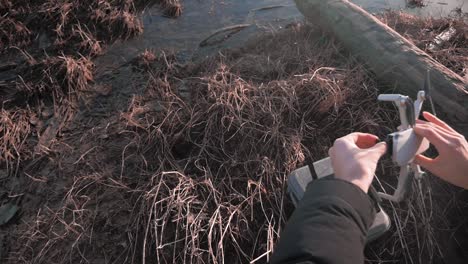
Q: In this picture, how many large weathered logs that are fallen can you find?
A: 1